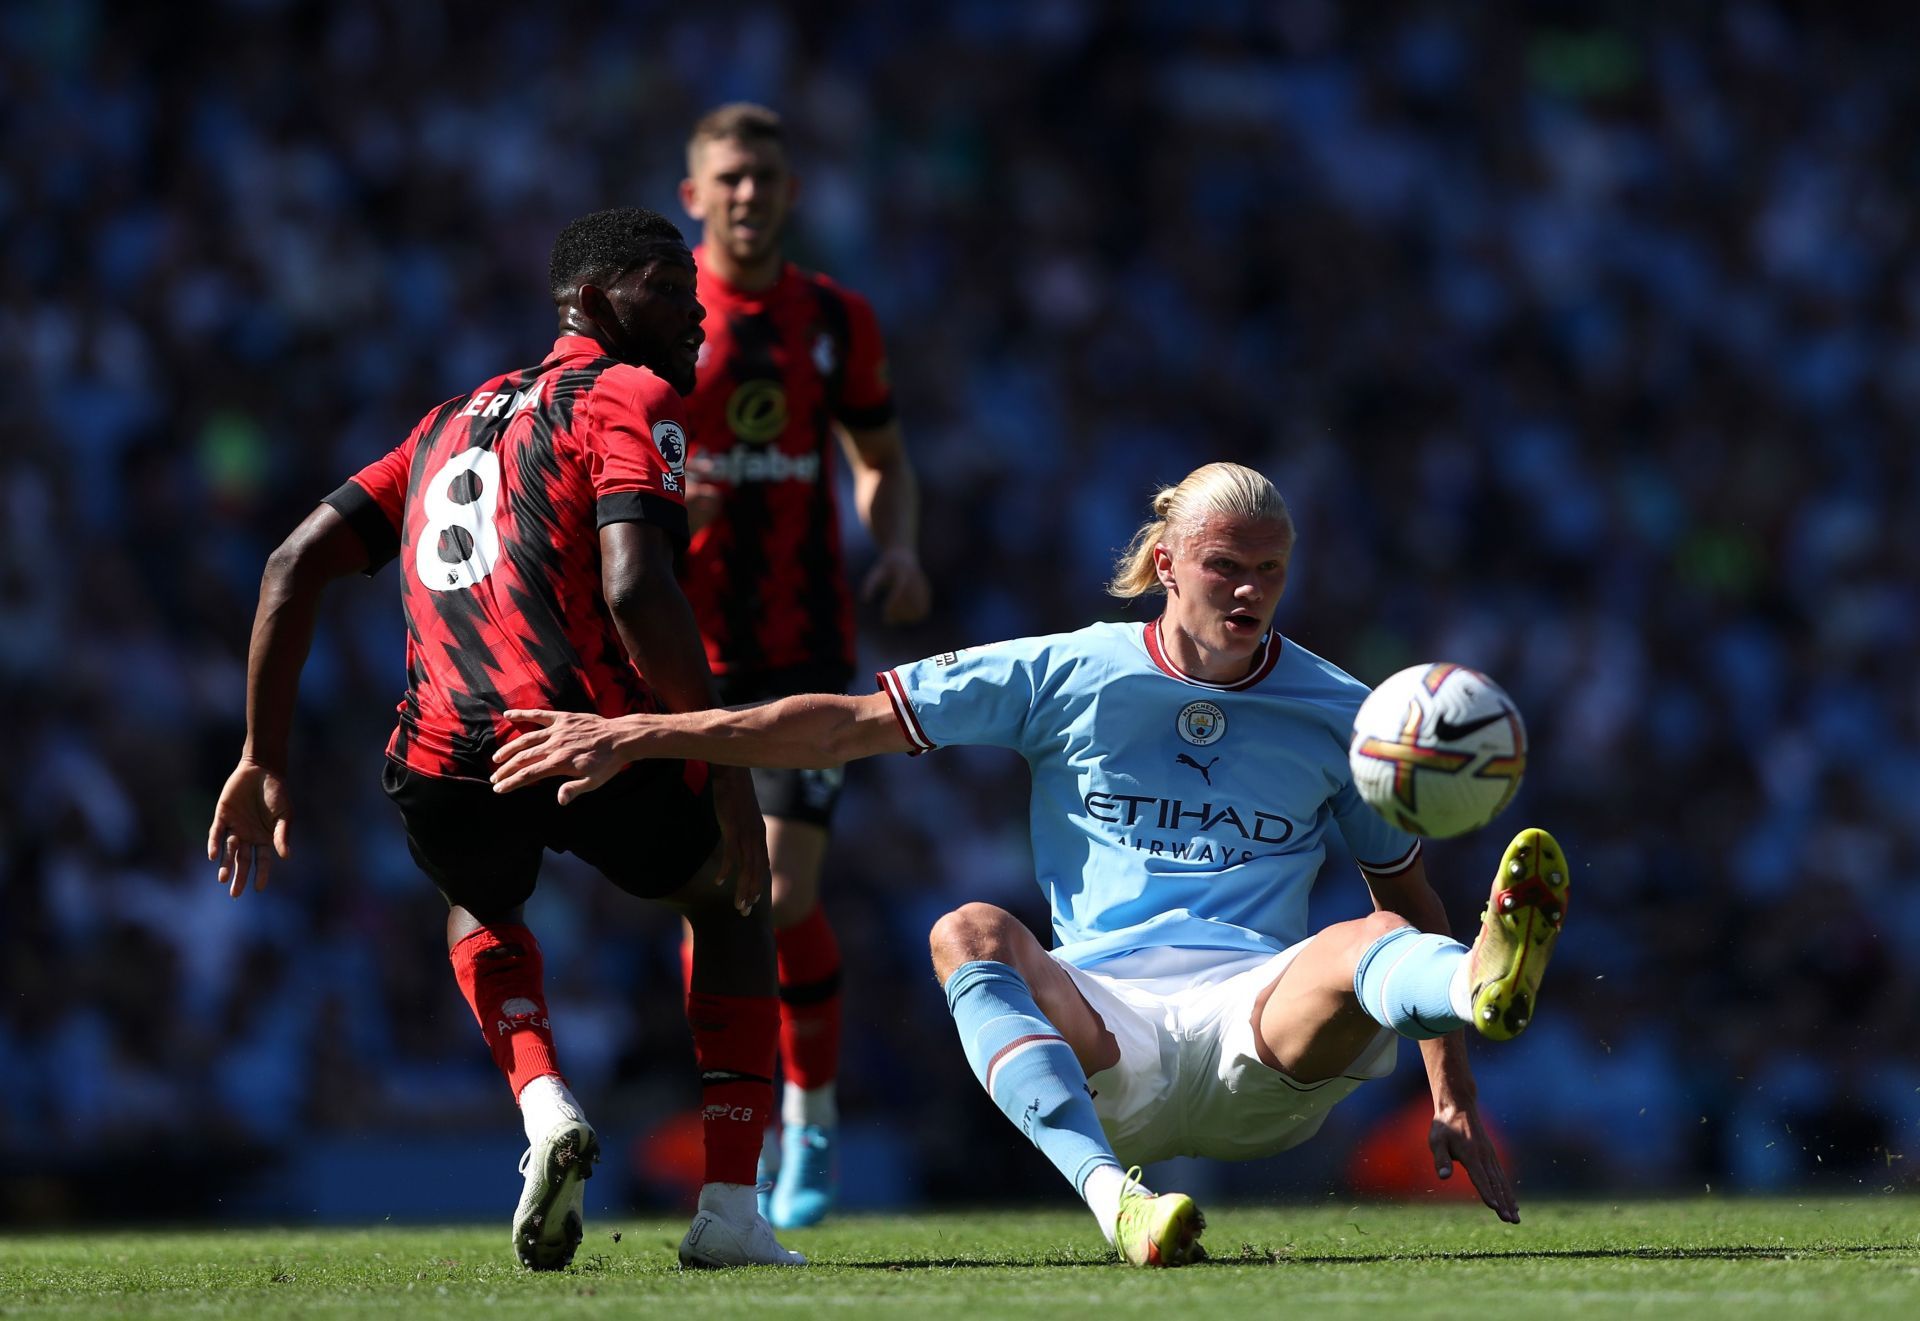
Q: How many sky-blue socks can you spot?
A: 2